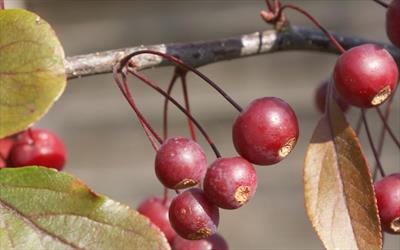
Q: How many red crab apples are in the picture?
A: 12